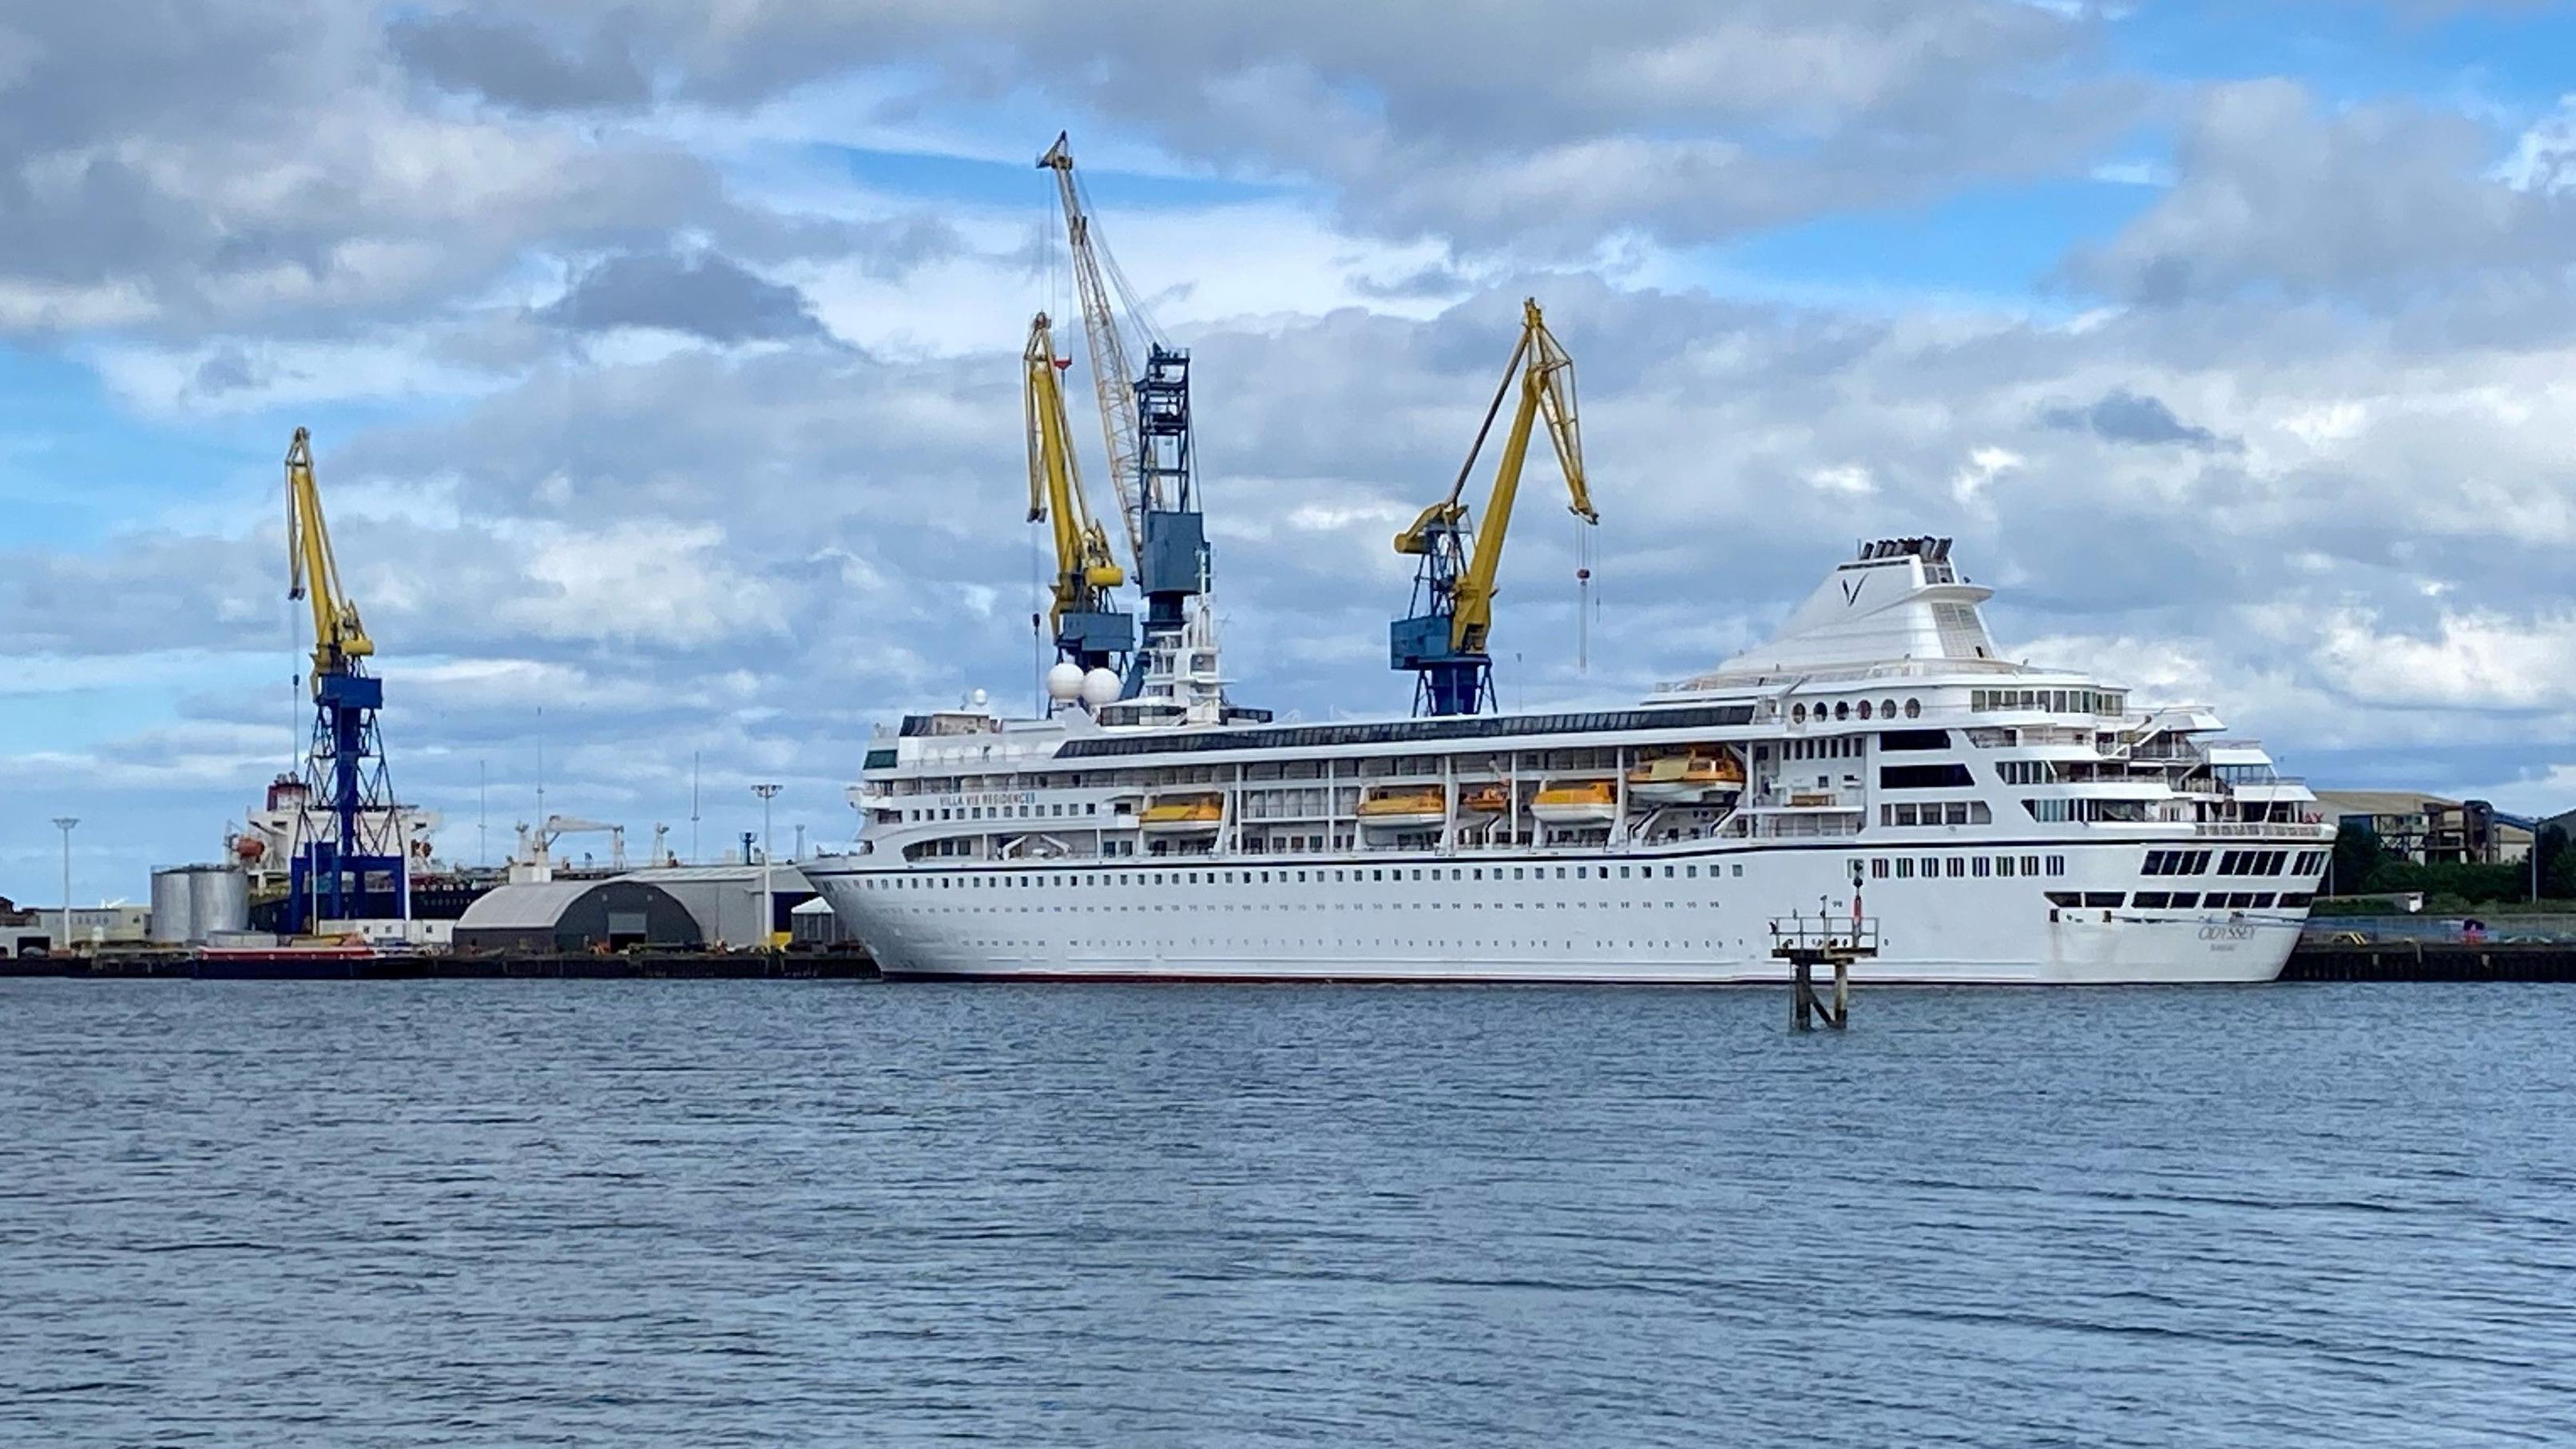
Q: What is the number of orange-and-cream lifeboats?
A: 4